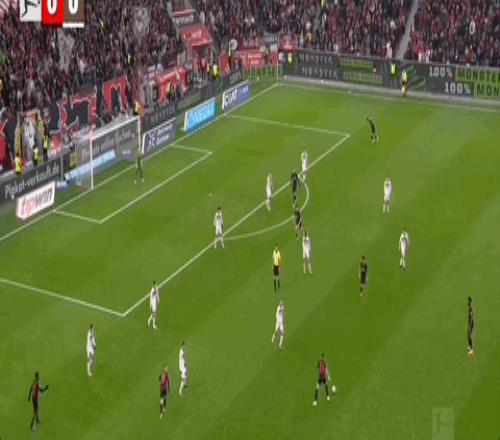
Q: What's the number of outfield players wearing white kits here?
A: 10